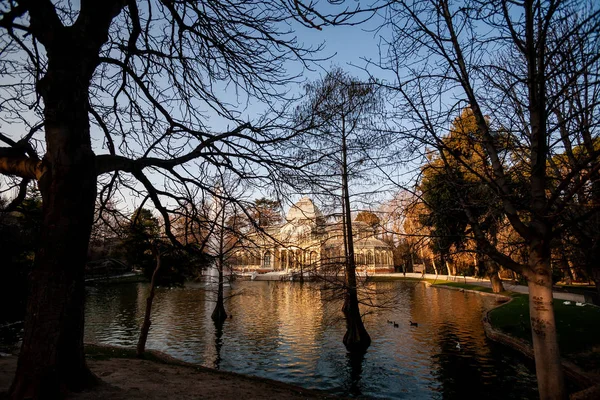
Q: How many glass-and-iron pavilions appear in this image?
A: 1